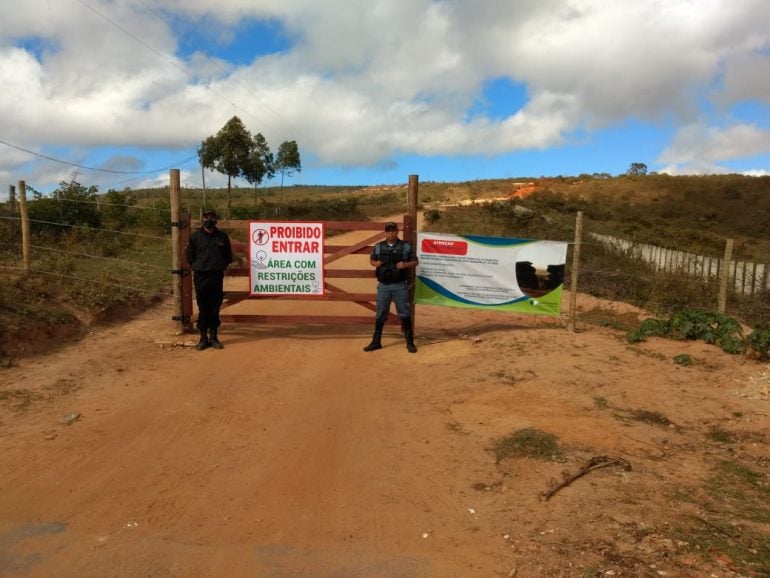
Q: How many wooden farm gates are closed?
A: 1